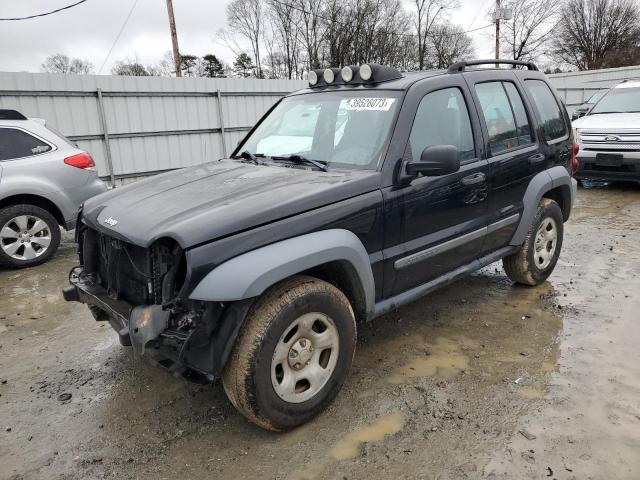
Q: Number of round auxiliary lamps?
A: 4